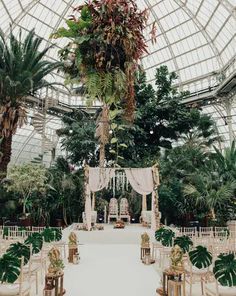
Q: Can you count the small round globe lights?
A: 4